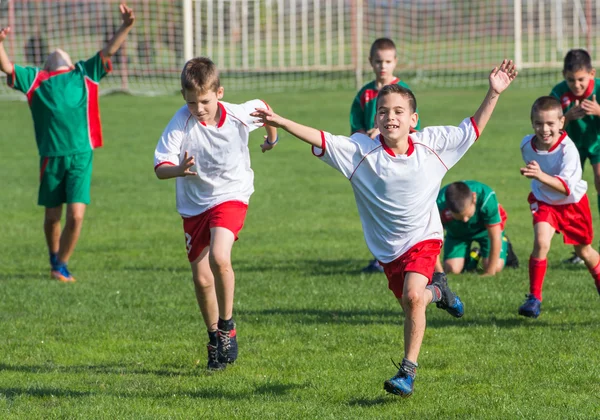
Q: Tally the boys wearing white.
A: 3